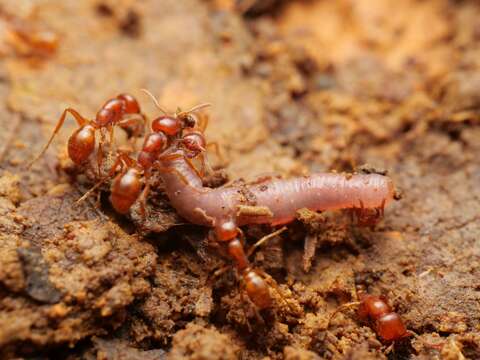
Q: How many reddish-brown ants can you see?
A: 5